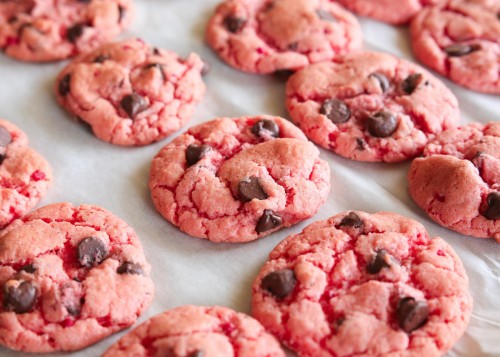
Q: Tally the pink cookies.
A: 12